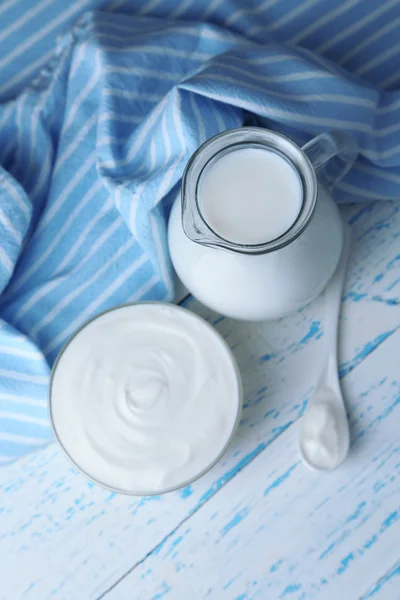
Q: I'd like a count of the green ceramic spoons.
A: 0